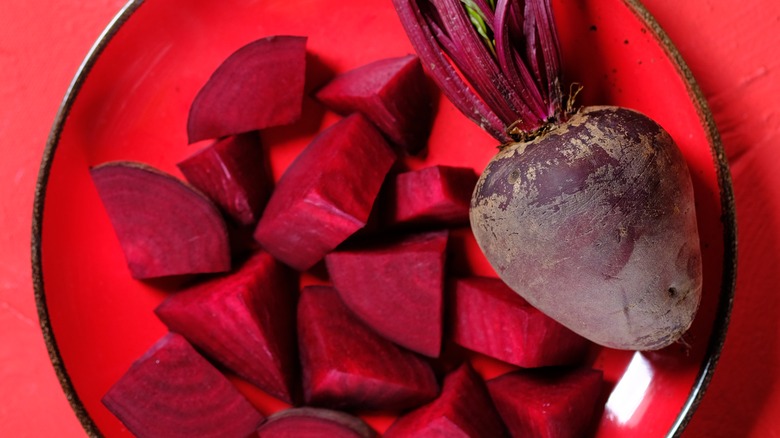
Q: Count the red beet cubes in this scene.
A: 14